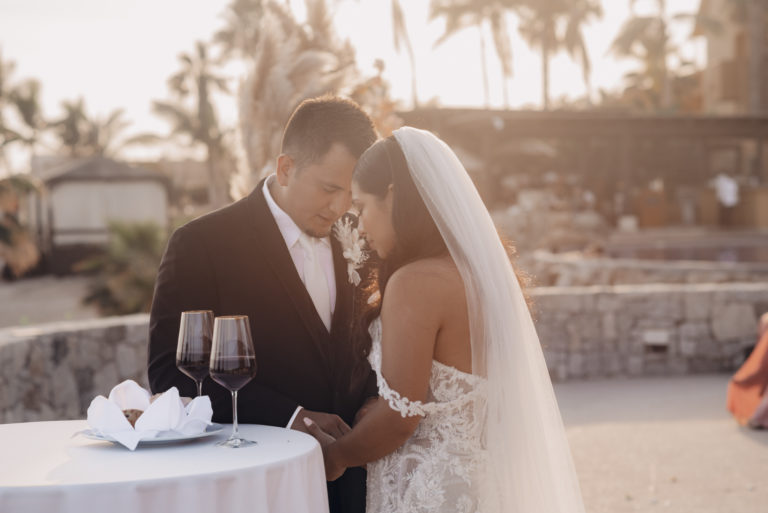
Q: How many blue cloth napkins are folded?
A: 0